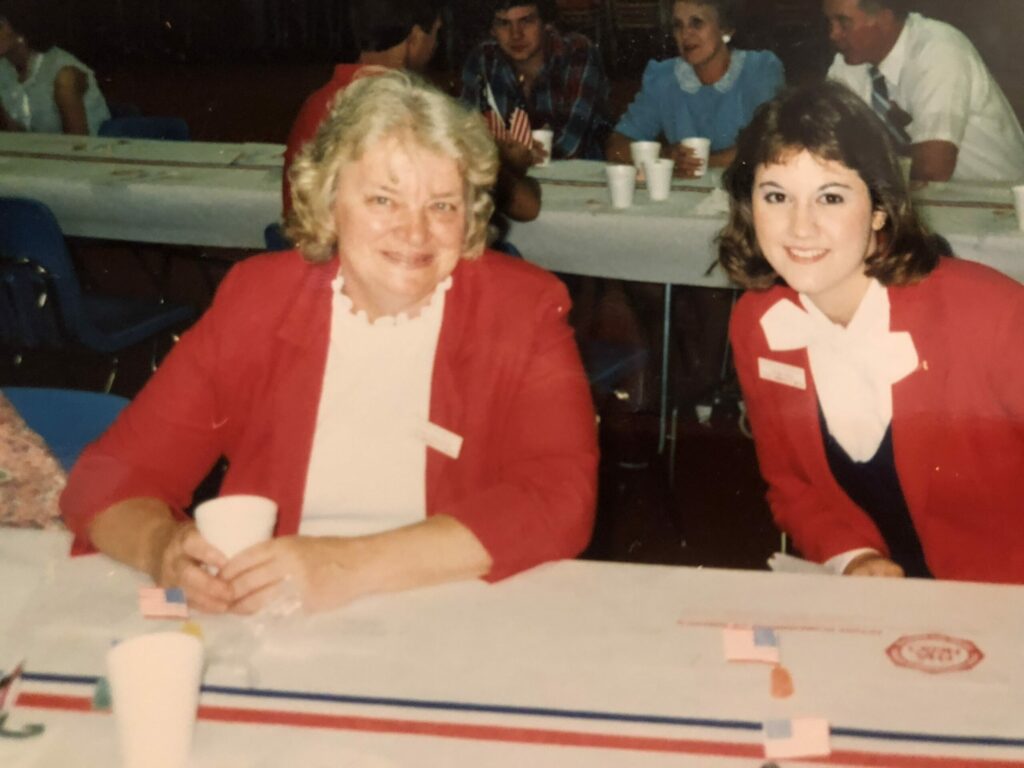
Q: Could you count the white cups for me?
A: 8